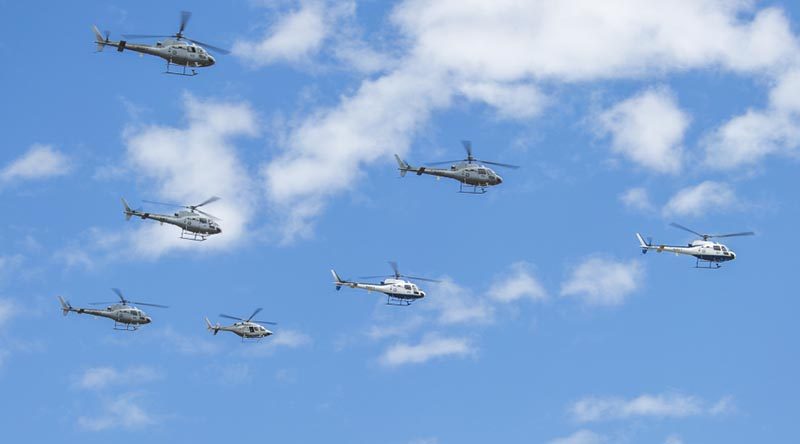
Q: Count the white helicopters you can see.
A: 2